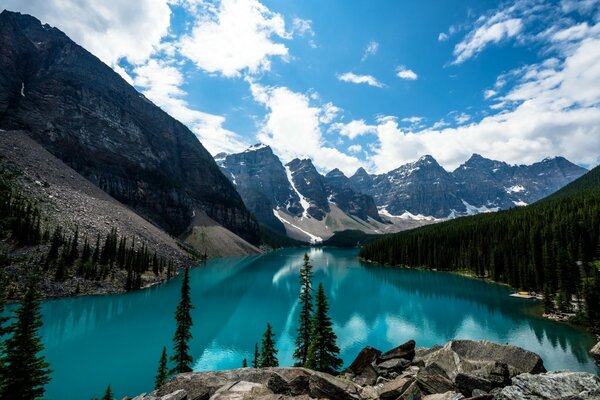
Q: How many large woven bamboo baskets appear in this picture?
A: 0